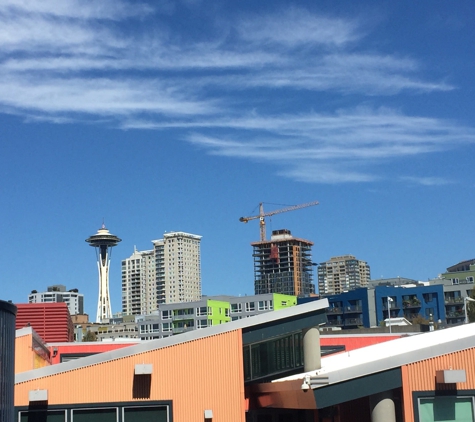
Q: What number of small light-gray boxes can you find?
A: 4